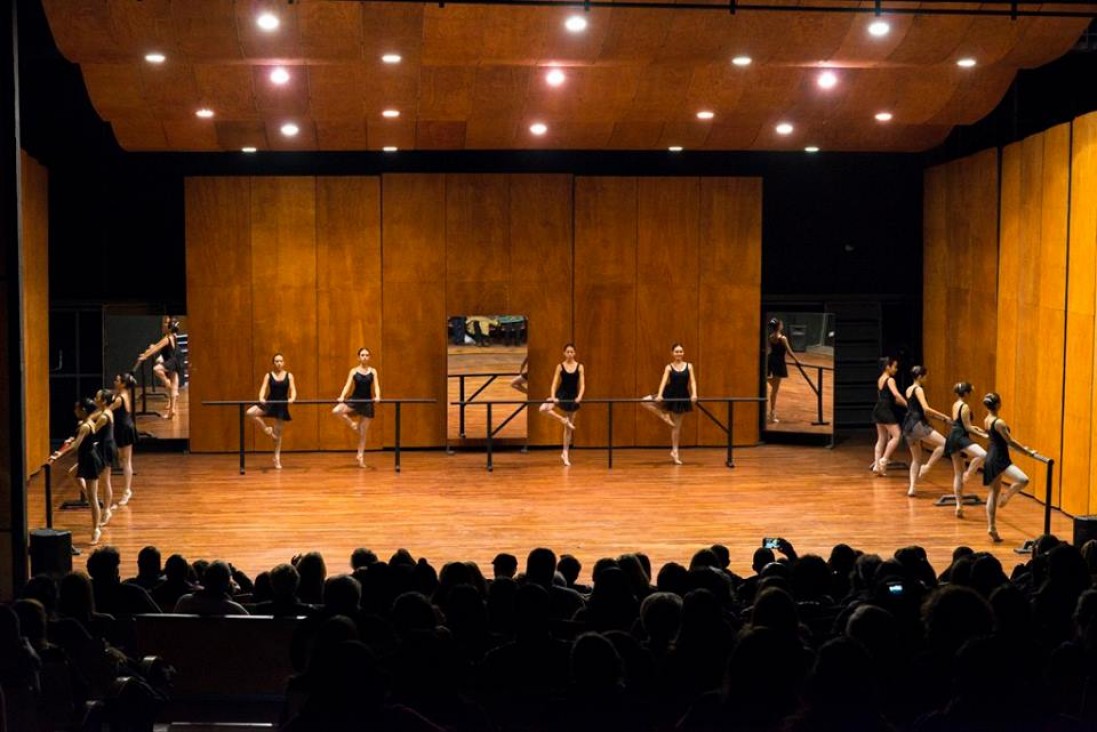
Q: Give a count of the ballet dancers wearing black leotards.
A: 11